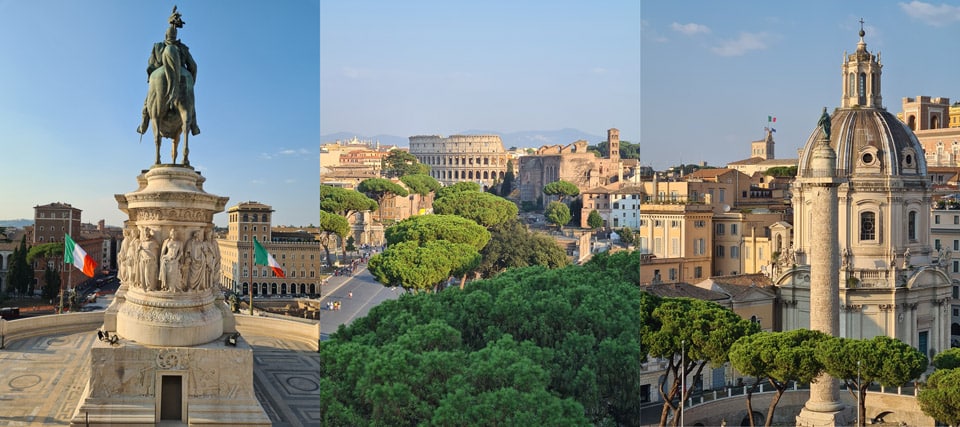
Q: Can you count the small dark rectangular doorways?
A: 1